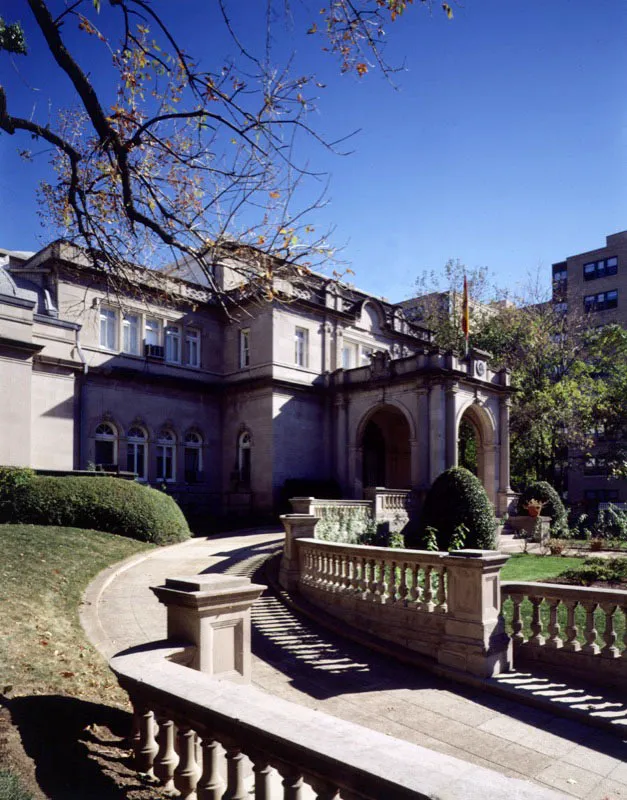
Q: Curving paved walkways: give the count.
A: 1